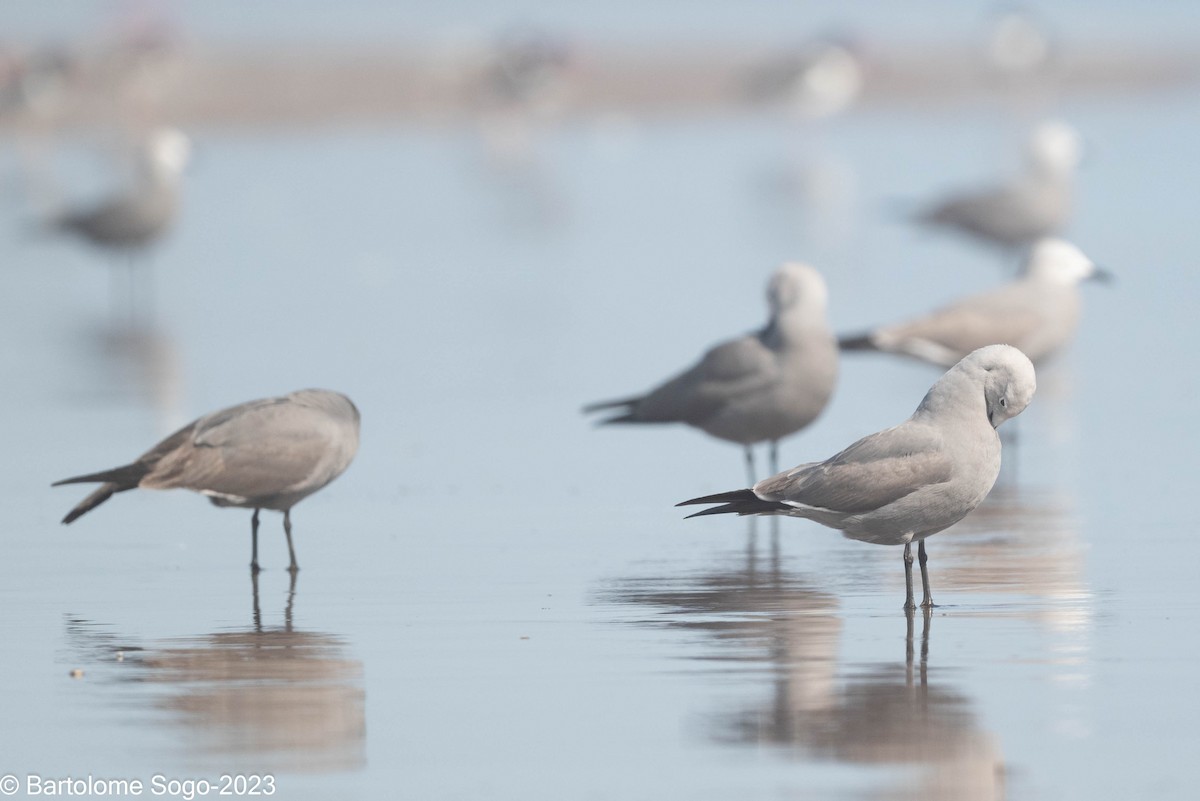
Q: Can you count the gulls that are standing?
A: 6